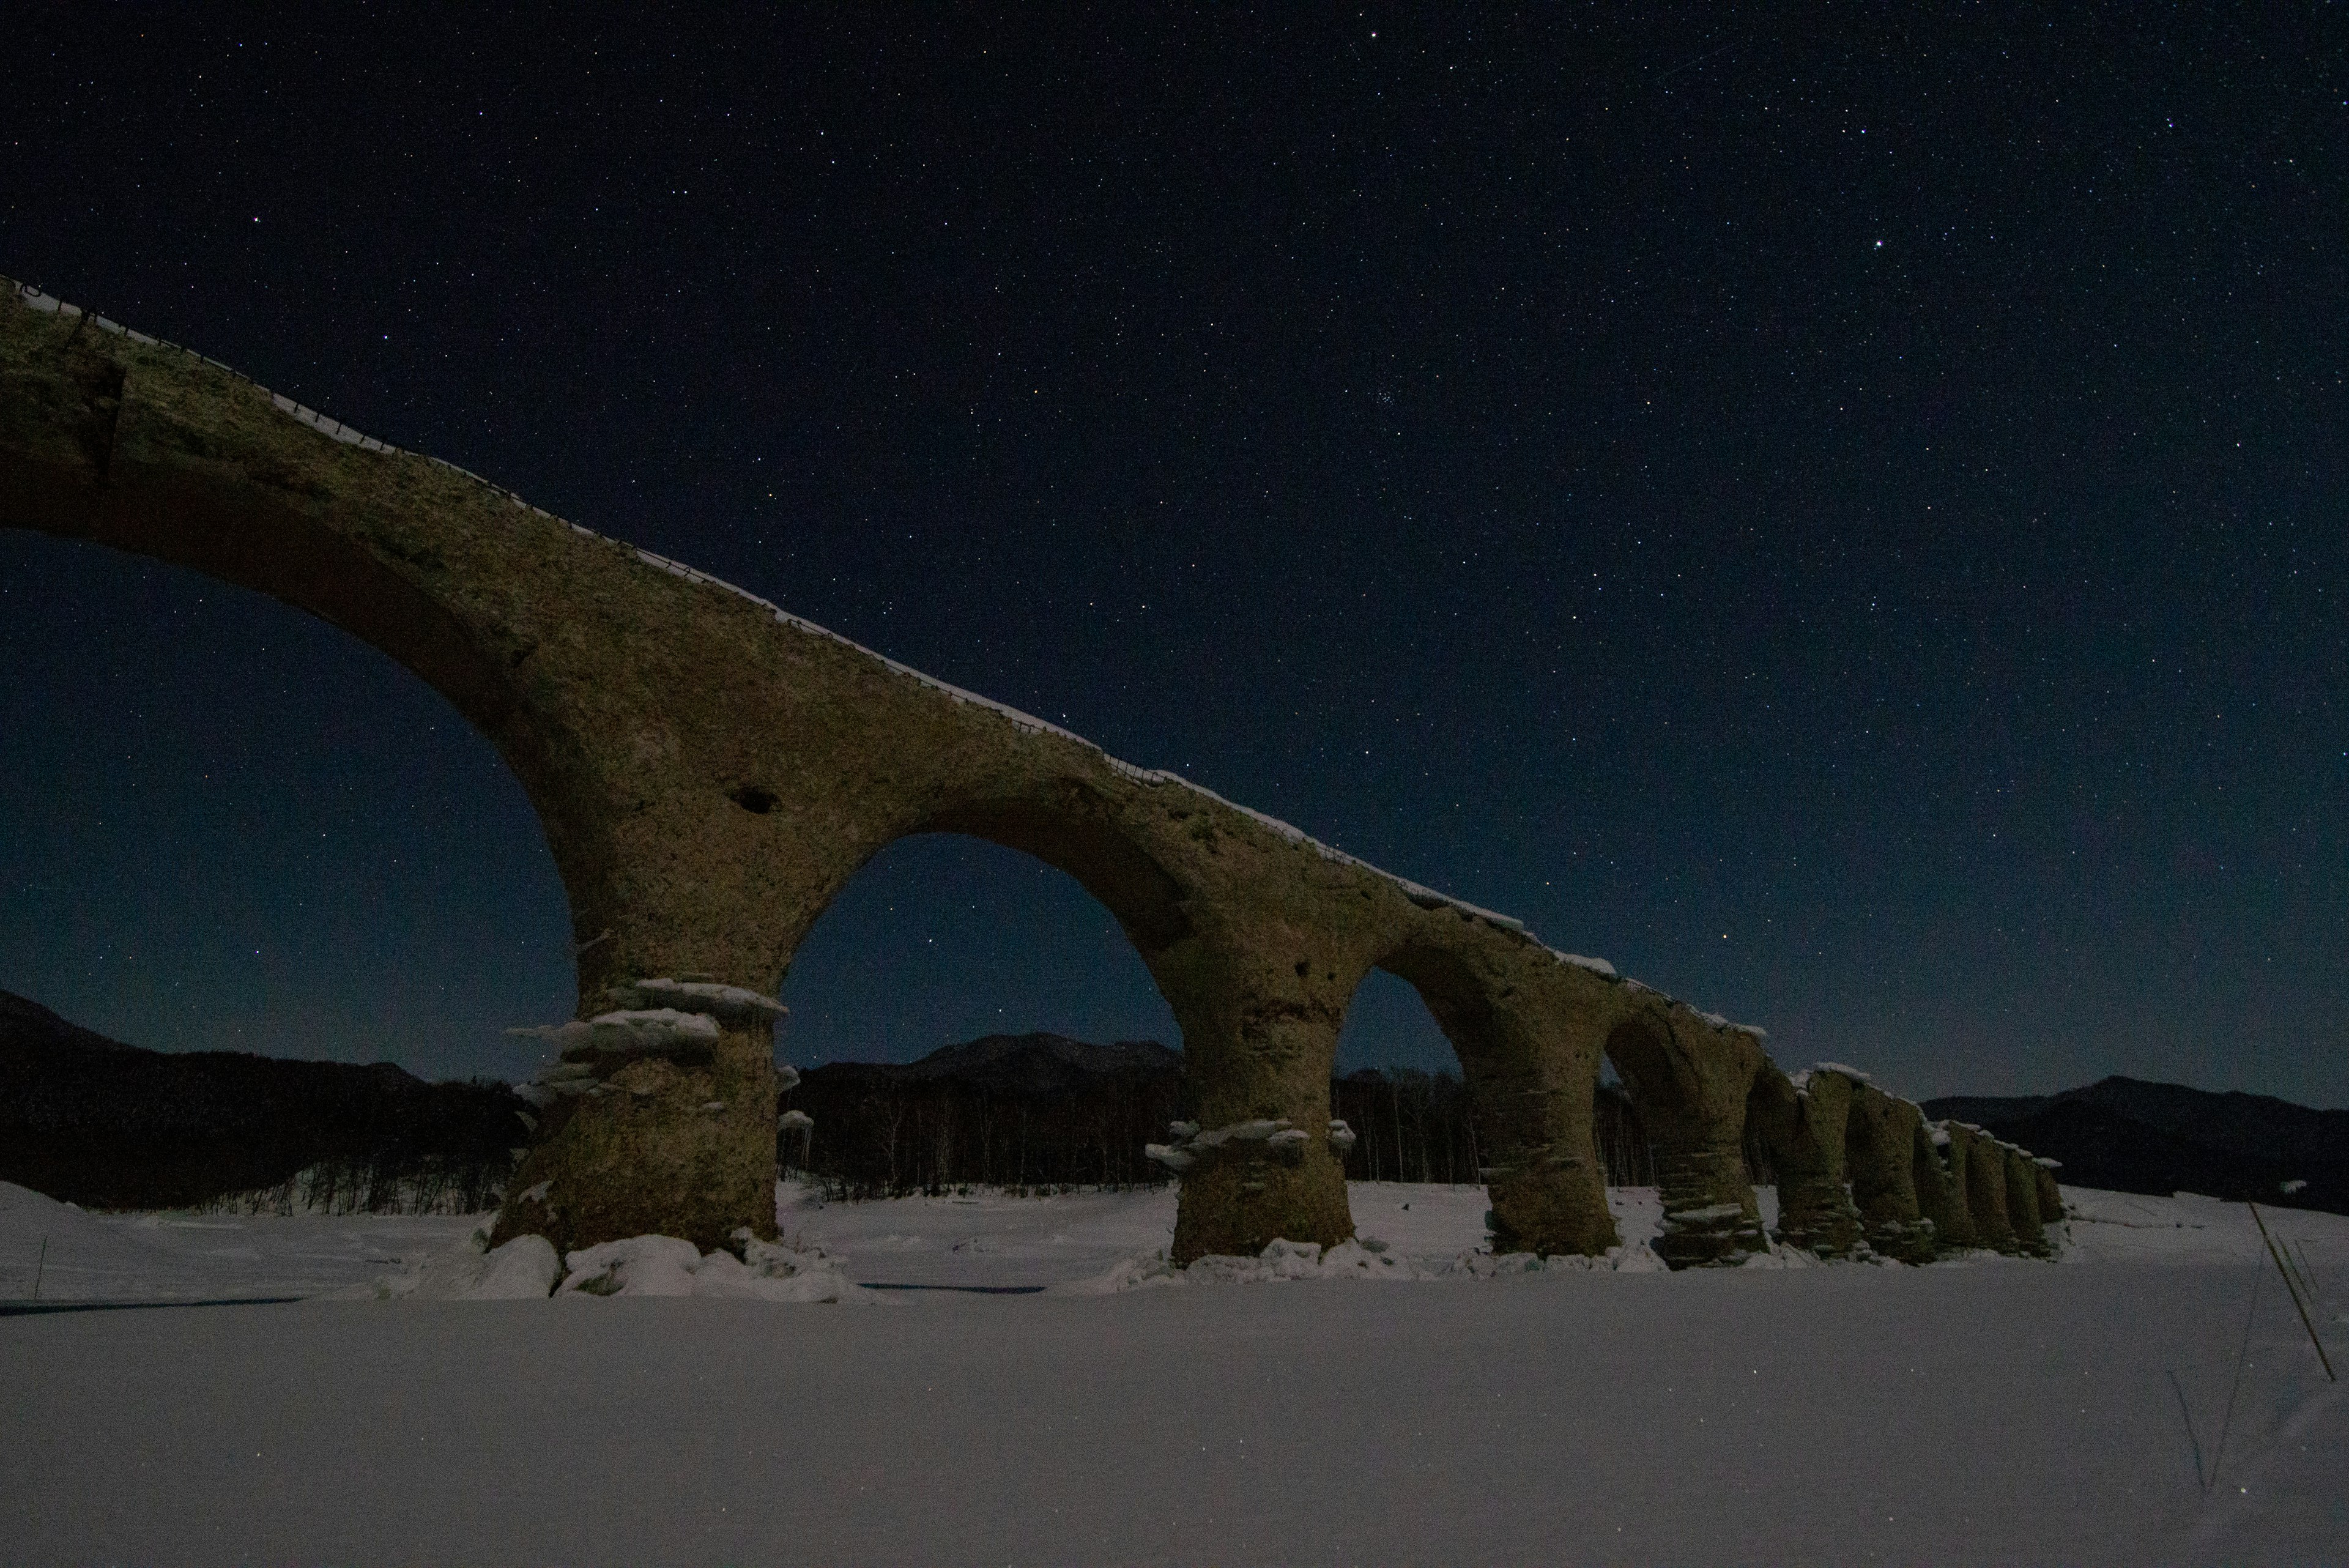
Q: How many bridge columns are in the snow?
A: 10